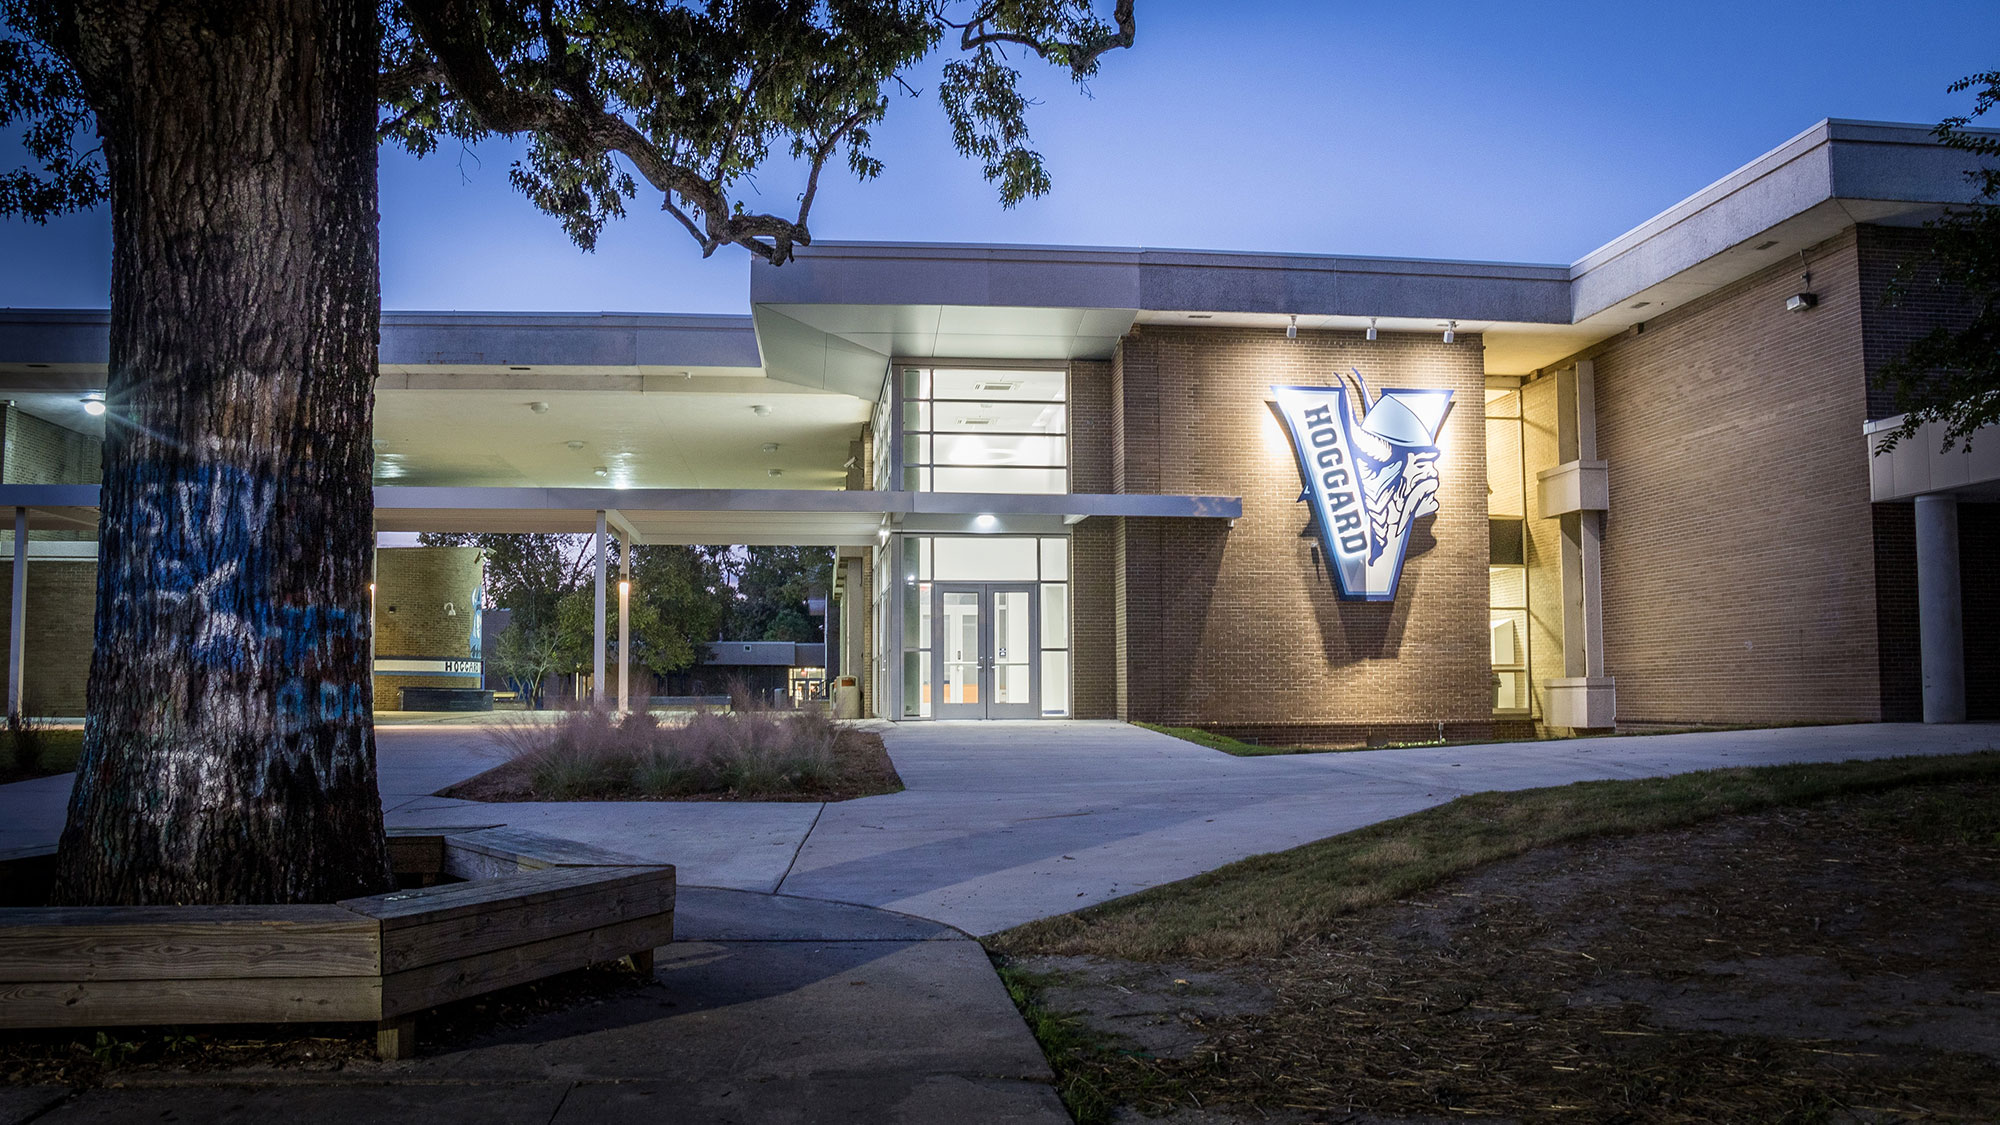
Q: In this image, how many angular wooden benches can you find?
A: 1